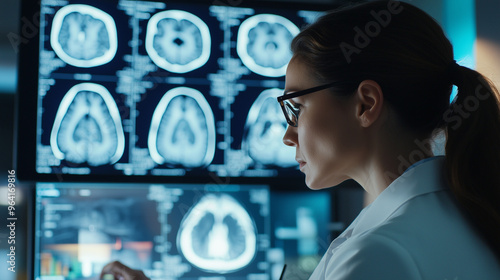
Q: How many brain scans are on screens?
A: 7